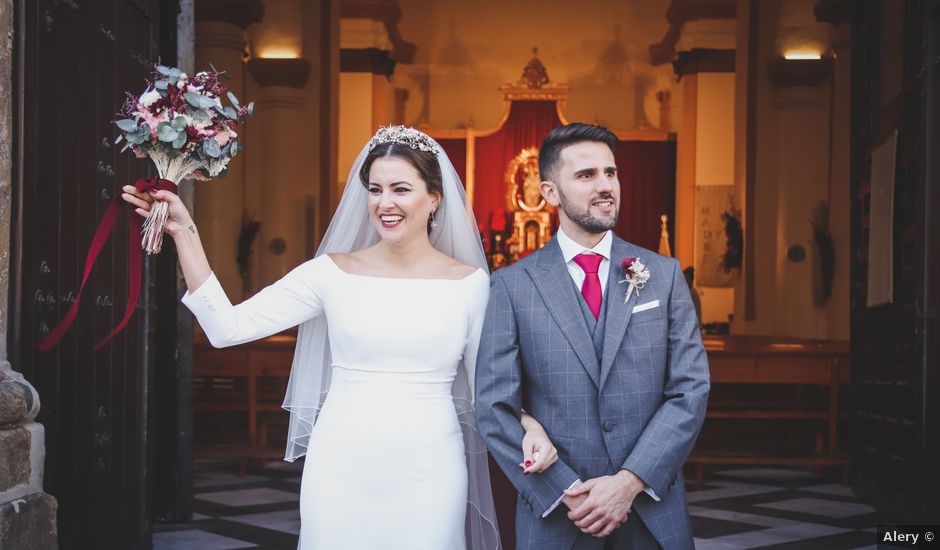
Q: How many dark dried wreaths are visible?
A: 3